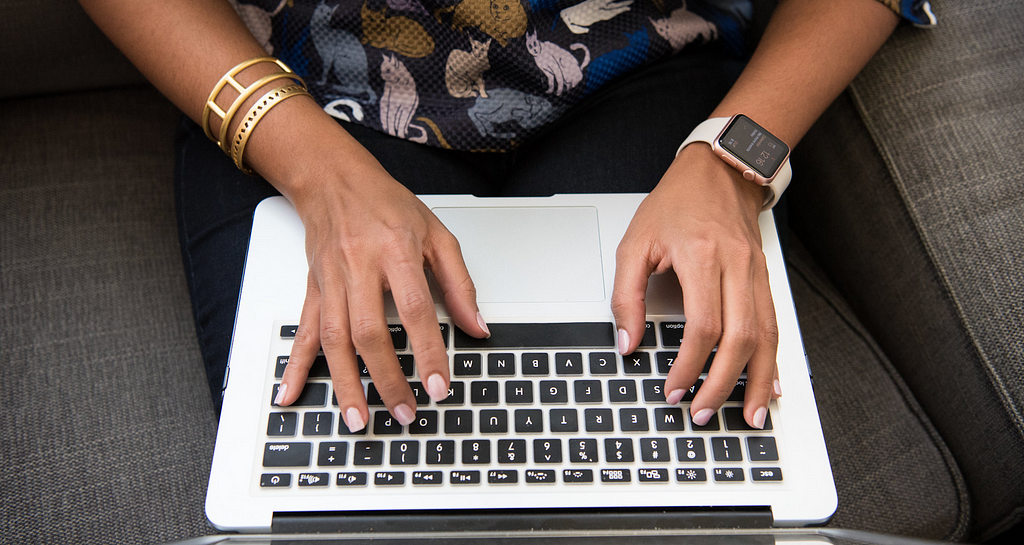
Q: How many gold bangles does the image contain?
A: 2